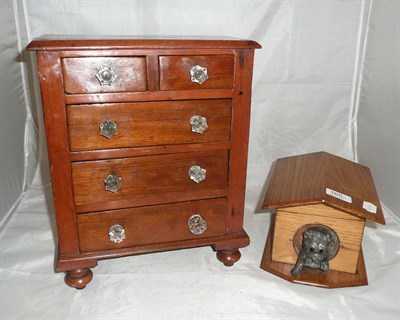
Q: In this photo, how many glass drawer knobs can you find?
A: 8